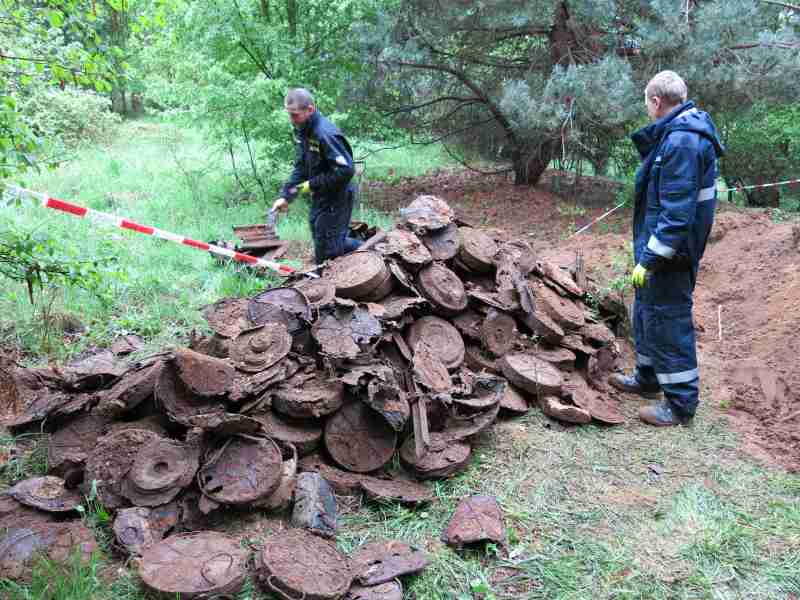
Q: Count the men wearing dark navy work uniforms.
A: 2